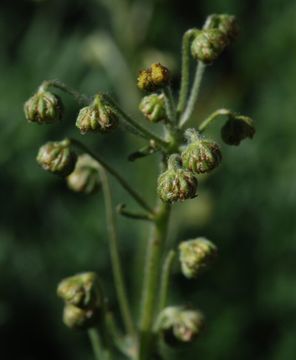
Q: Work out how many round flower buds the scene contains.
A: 15